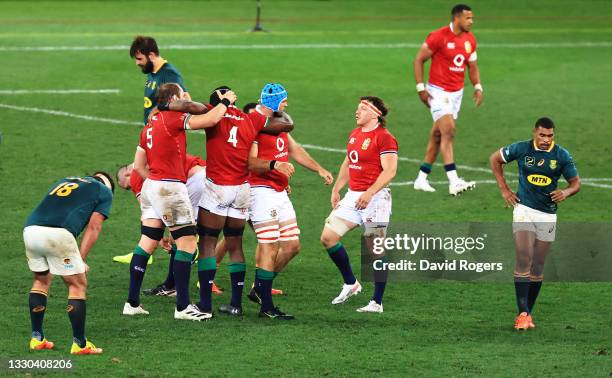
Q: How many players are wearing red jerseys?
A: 6